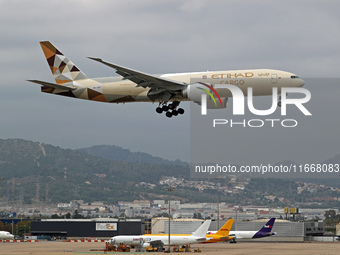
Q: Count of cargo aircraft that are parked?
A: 3